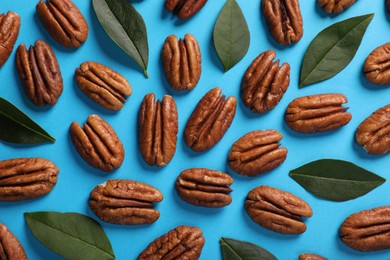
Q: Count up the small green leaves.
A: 7